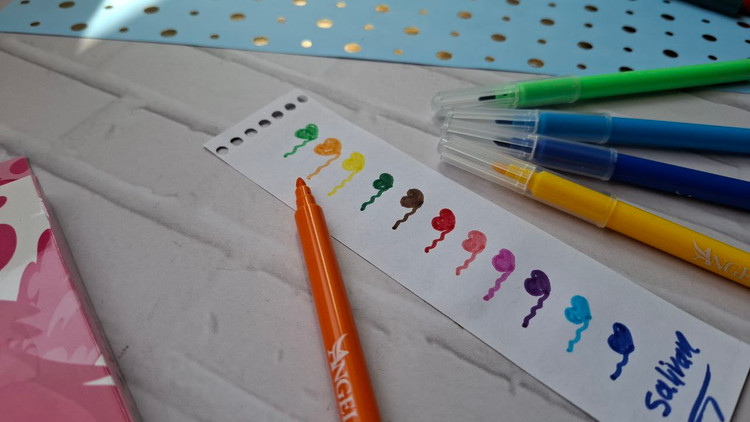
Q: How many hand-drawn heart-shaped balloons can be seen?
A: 11